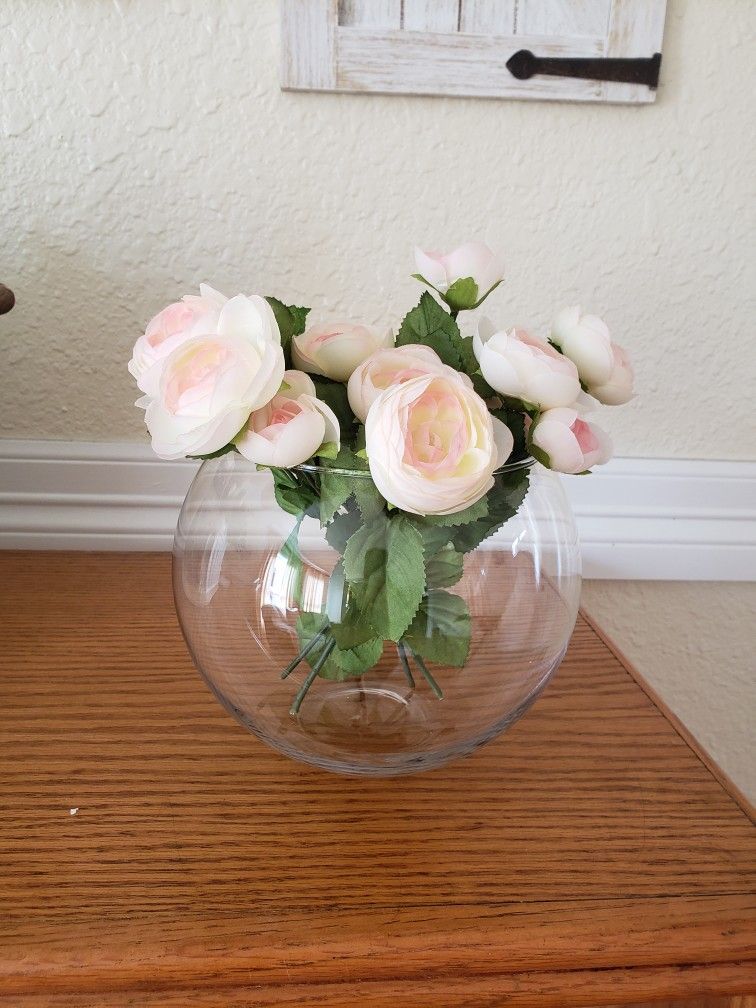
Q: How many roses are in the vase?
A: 10